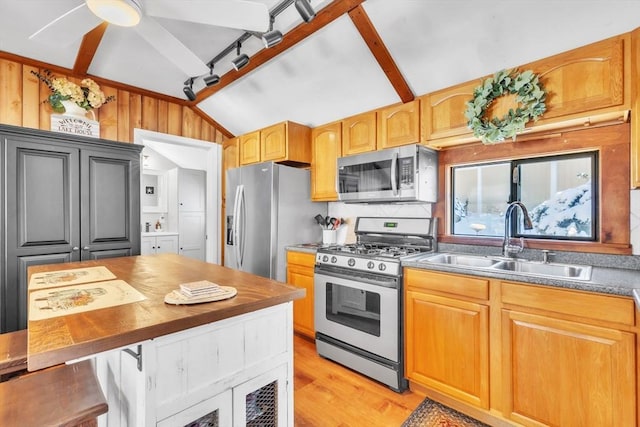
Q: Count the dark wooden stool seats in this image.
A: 2